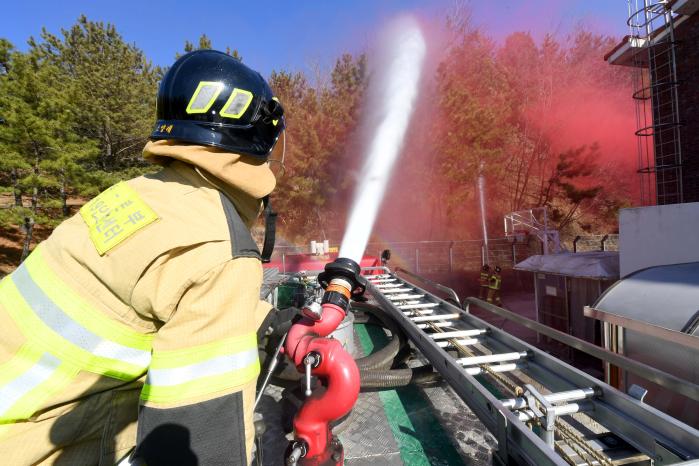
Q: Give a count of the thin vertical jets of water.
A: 1